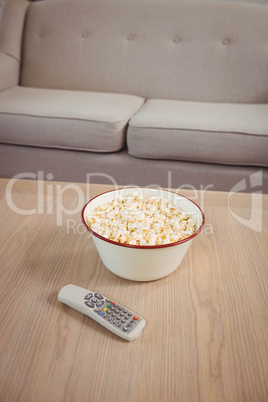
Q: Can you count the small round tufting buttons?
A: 5